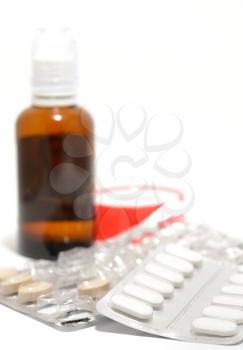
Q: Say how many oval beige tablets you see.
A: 4